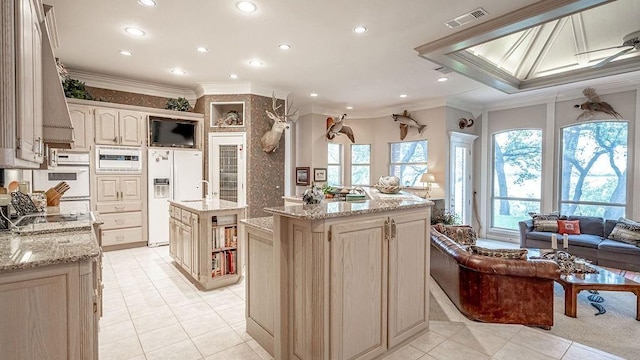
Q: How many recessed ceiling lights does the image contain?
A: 14